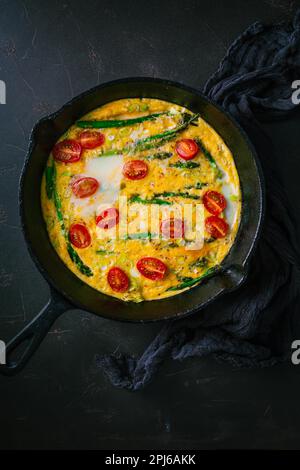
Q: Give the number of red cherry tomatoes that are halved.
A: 12